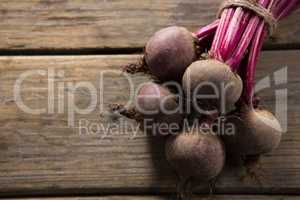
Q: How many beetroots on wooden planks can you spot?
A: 5